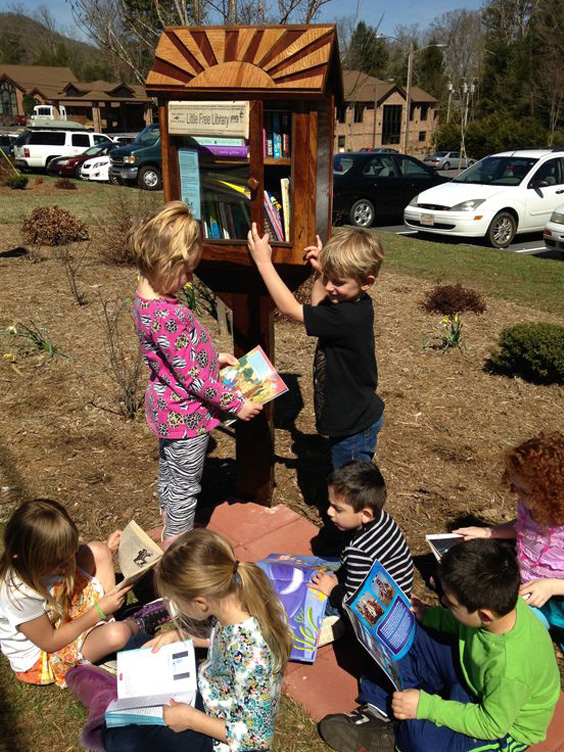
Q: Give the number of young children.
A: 7